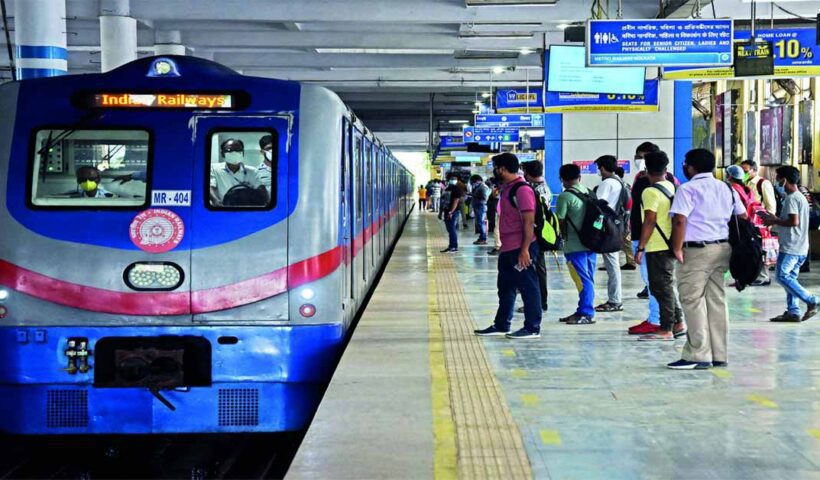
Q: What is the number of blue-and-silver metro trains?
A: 1